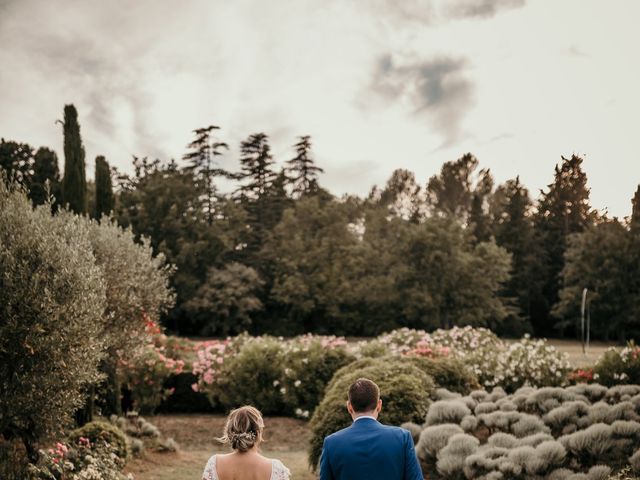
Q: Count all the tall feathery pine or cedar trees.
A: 3